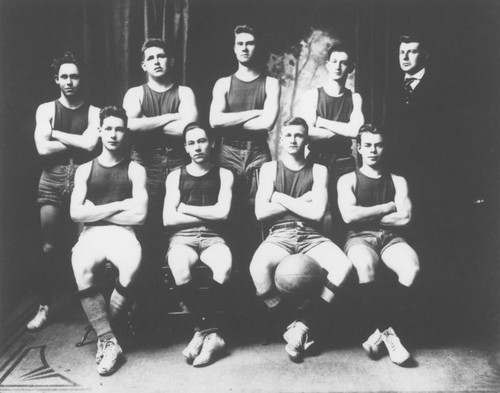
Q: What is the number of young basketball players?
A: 8